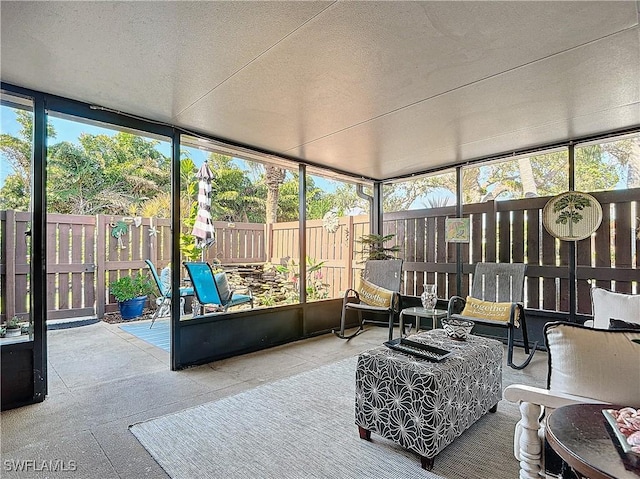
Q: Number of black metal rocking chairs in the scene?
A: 2